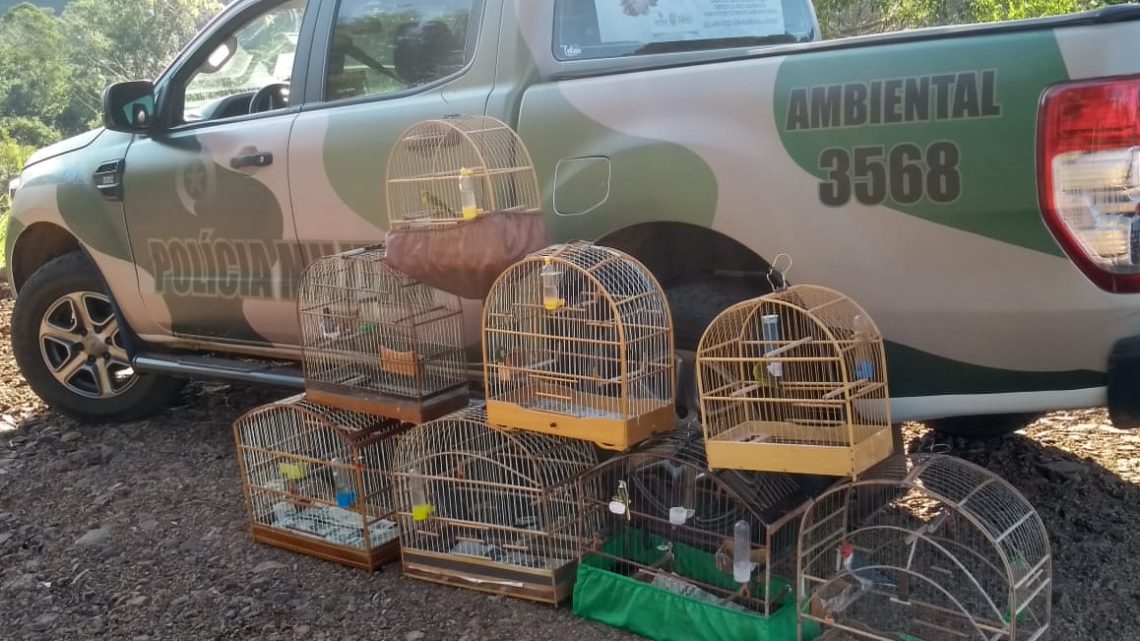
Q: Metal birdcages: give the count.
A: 8